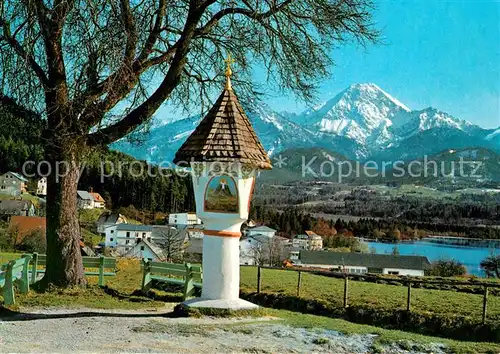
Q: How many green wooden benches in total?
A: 3